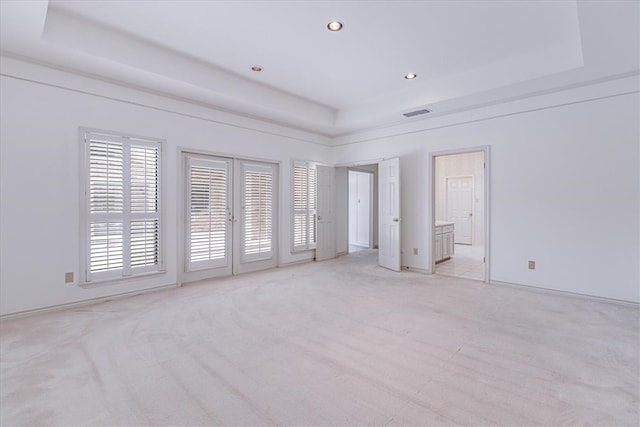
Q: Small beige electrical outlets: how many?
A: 3